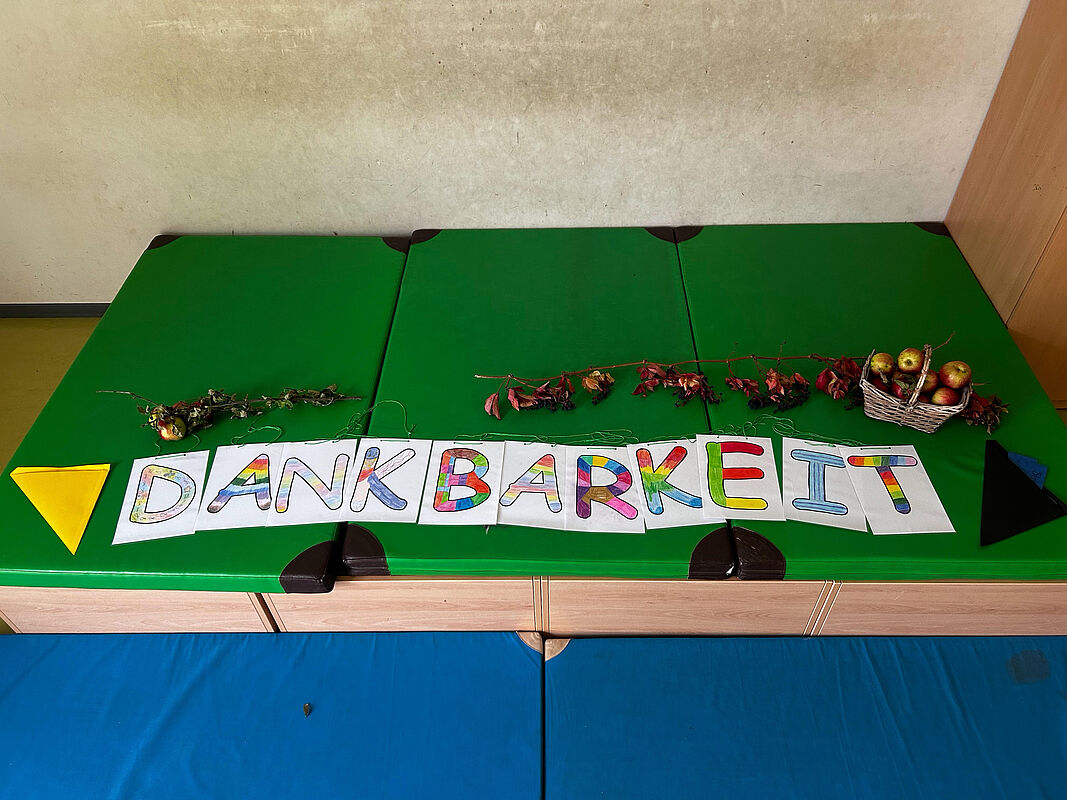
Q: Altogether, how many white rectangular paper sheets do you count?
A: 11